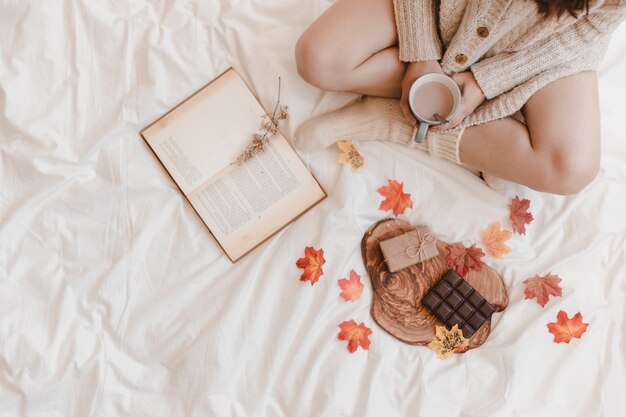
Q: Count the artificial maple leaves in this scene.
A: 11